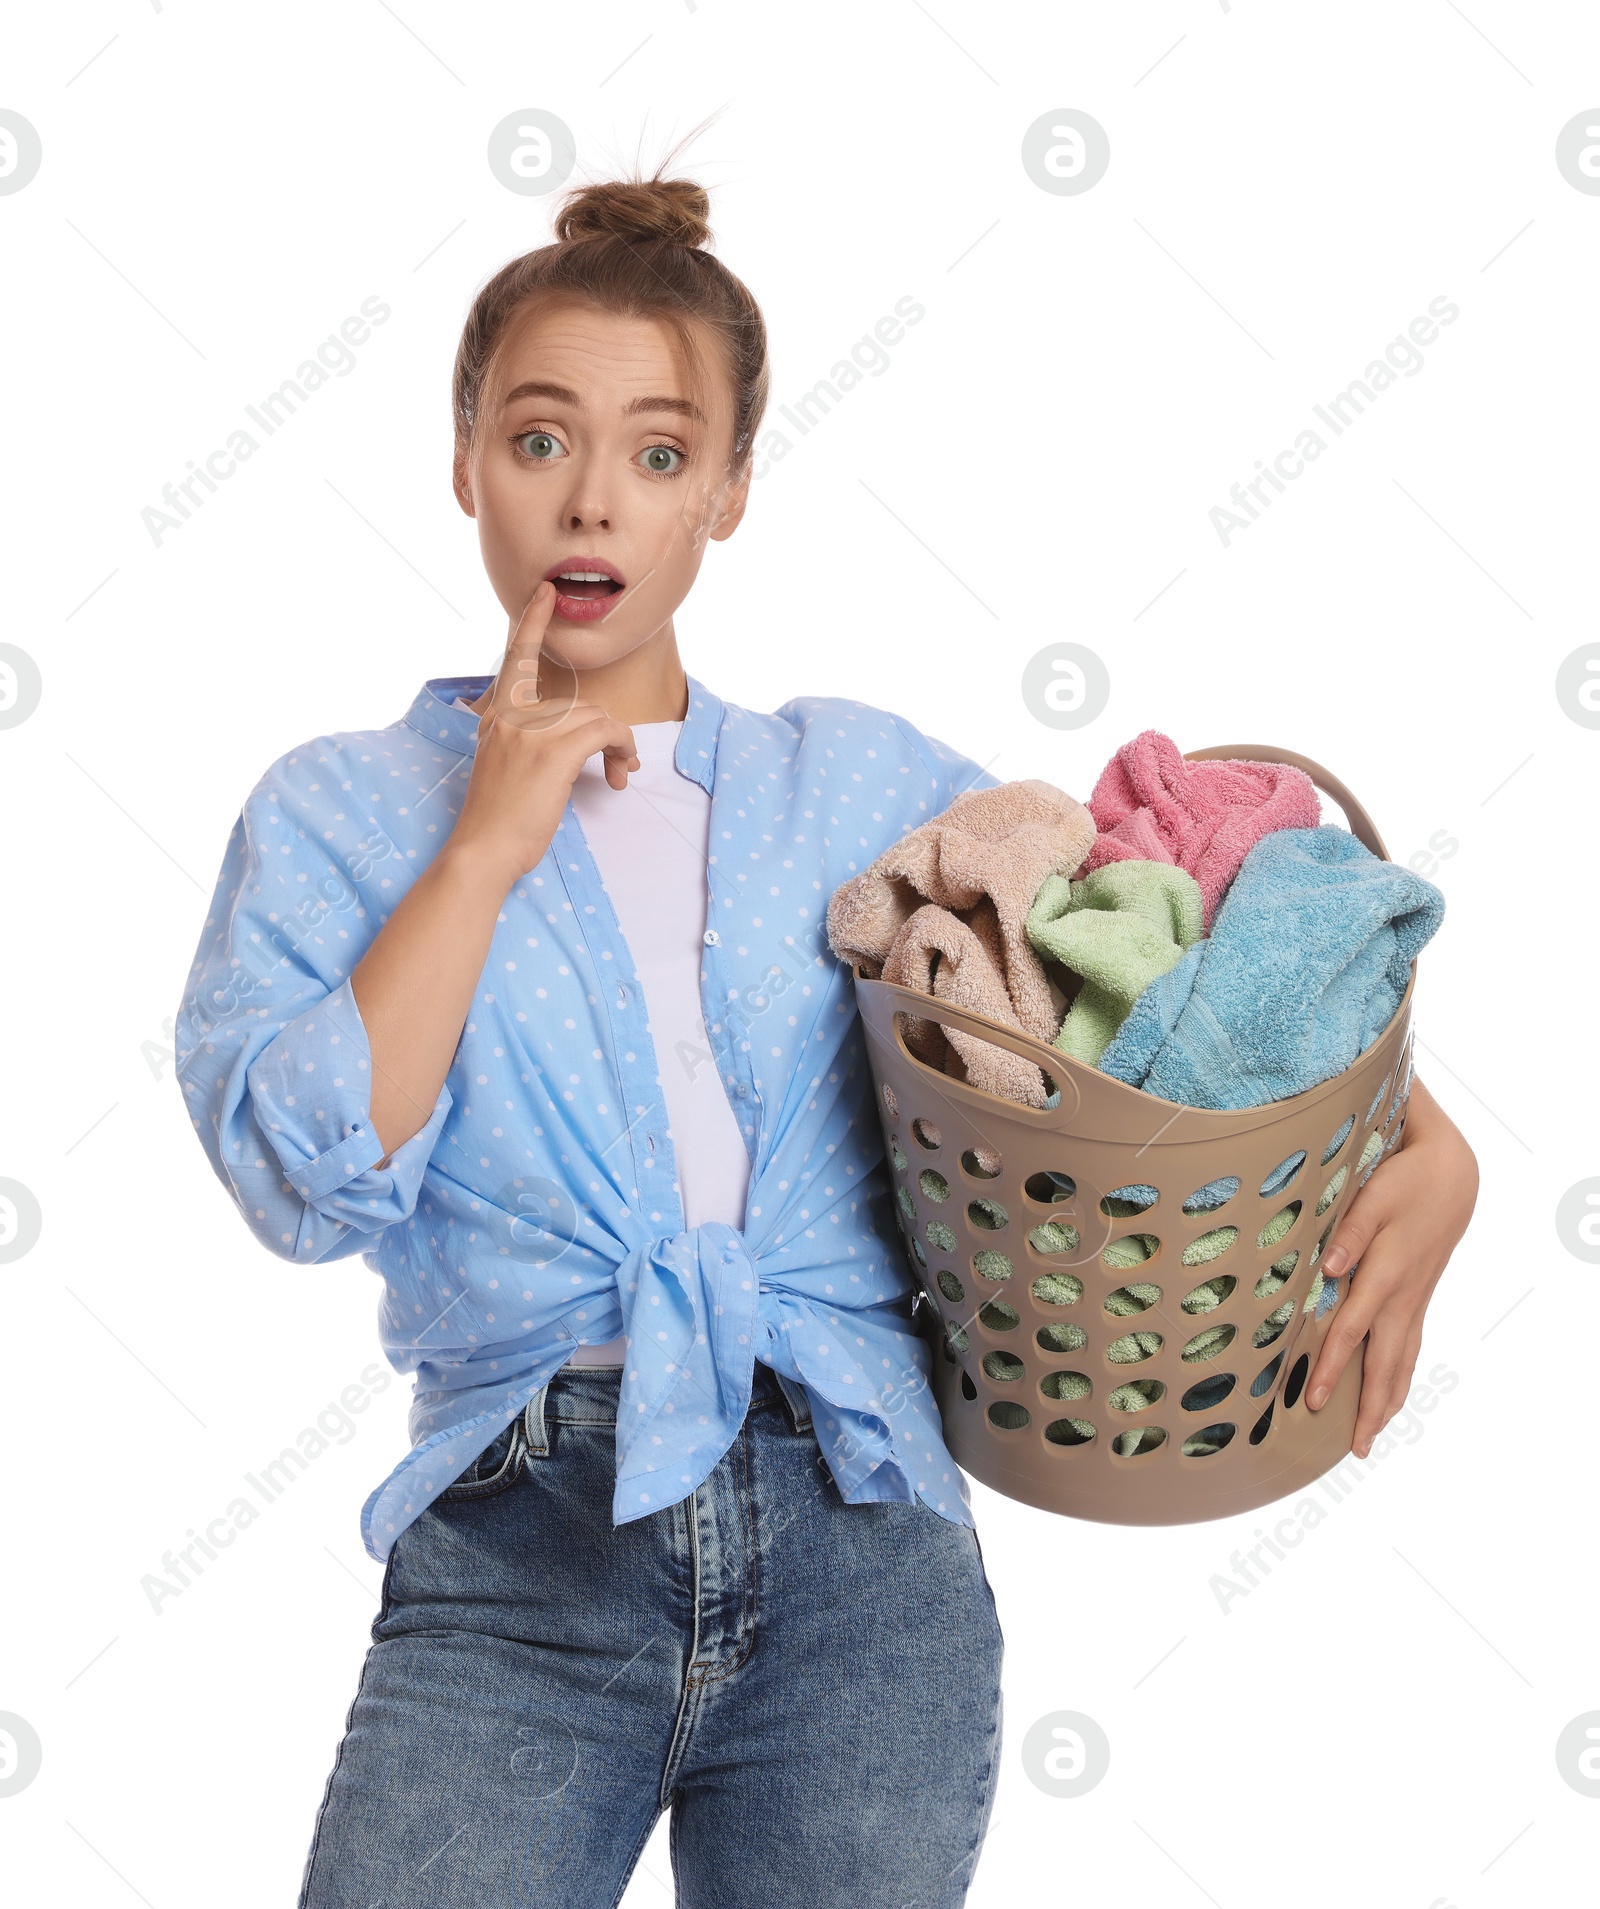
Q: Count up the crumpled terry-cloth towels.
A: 4